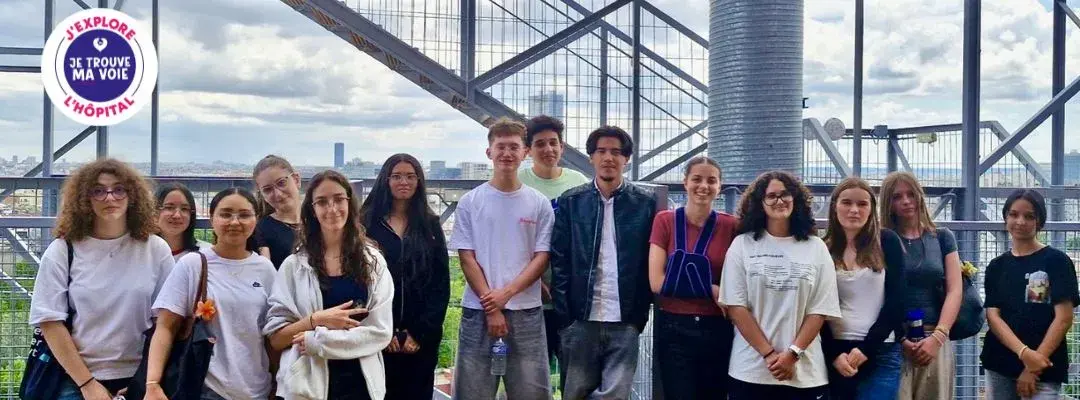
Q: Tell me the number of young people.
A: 14